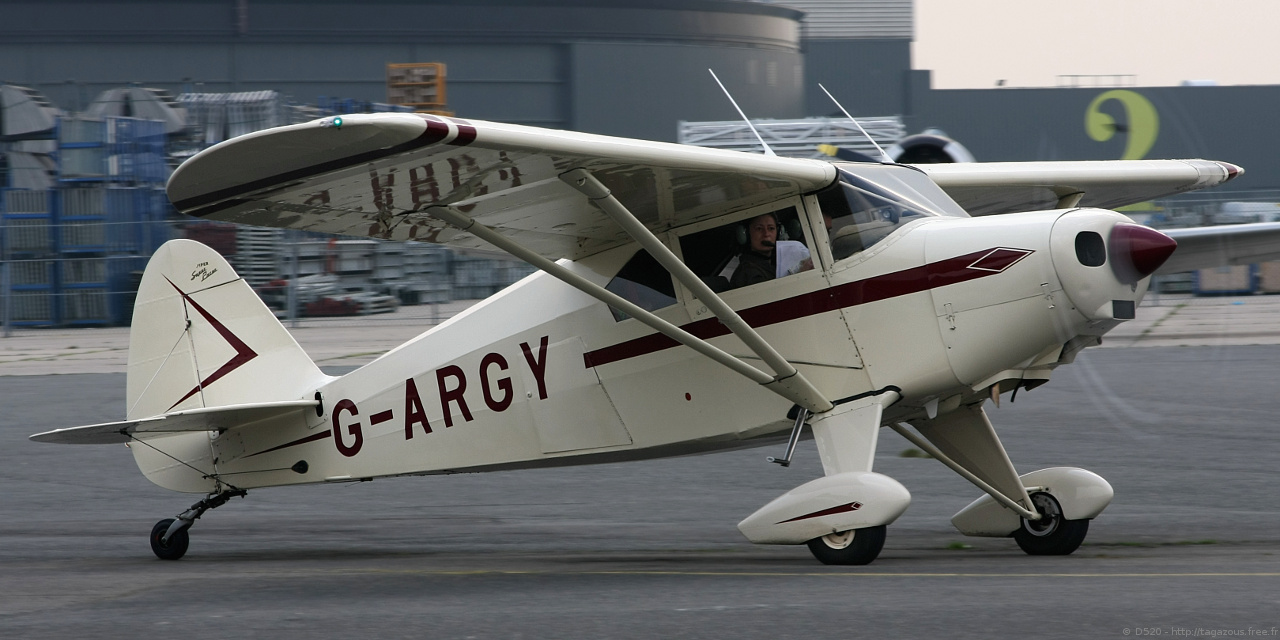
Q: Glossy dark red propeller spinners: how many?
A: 1